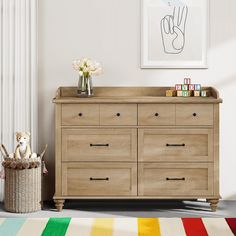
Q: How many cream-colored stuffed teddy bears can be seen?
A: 1